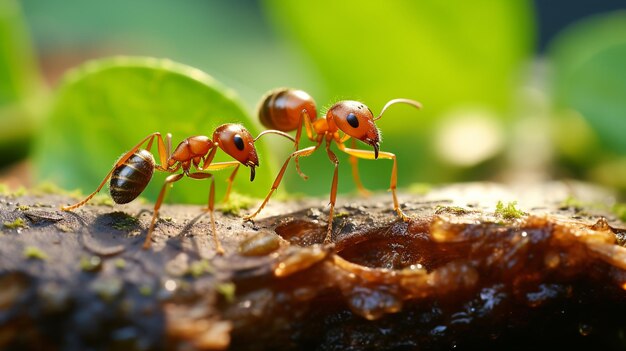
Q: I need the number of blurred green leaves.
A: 4